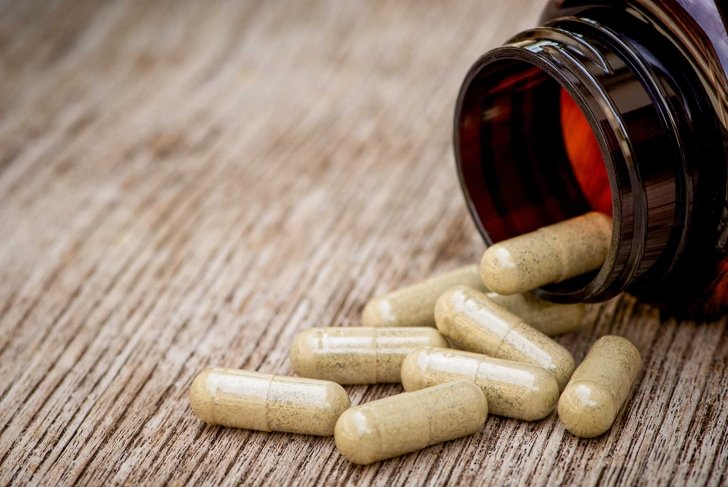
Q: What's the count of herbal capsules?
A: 9